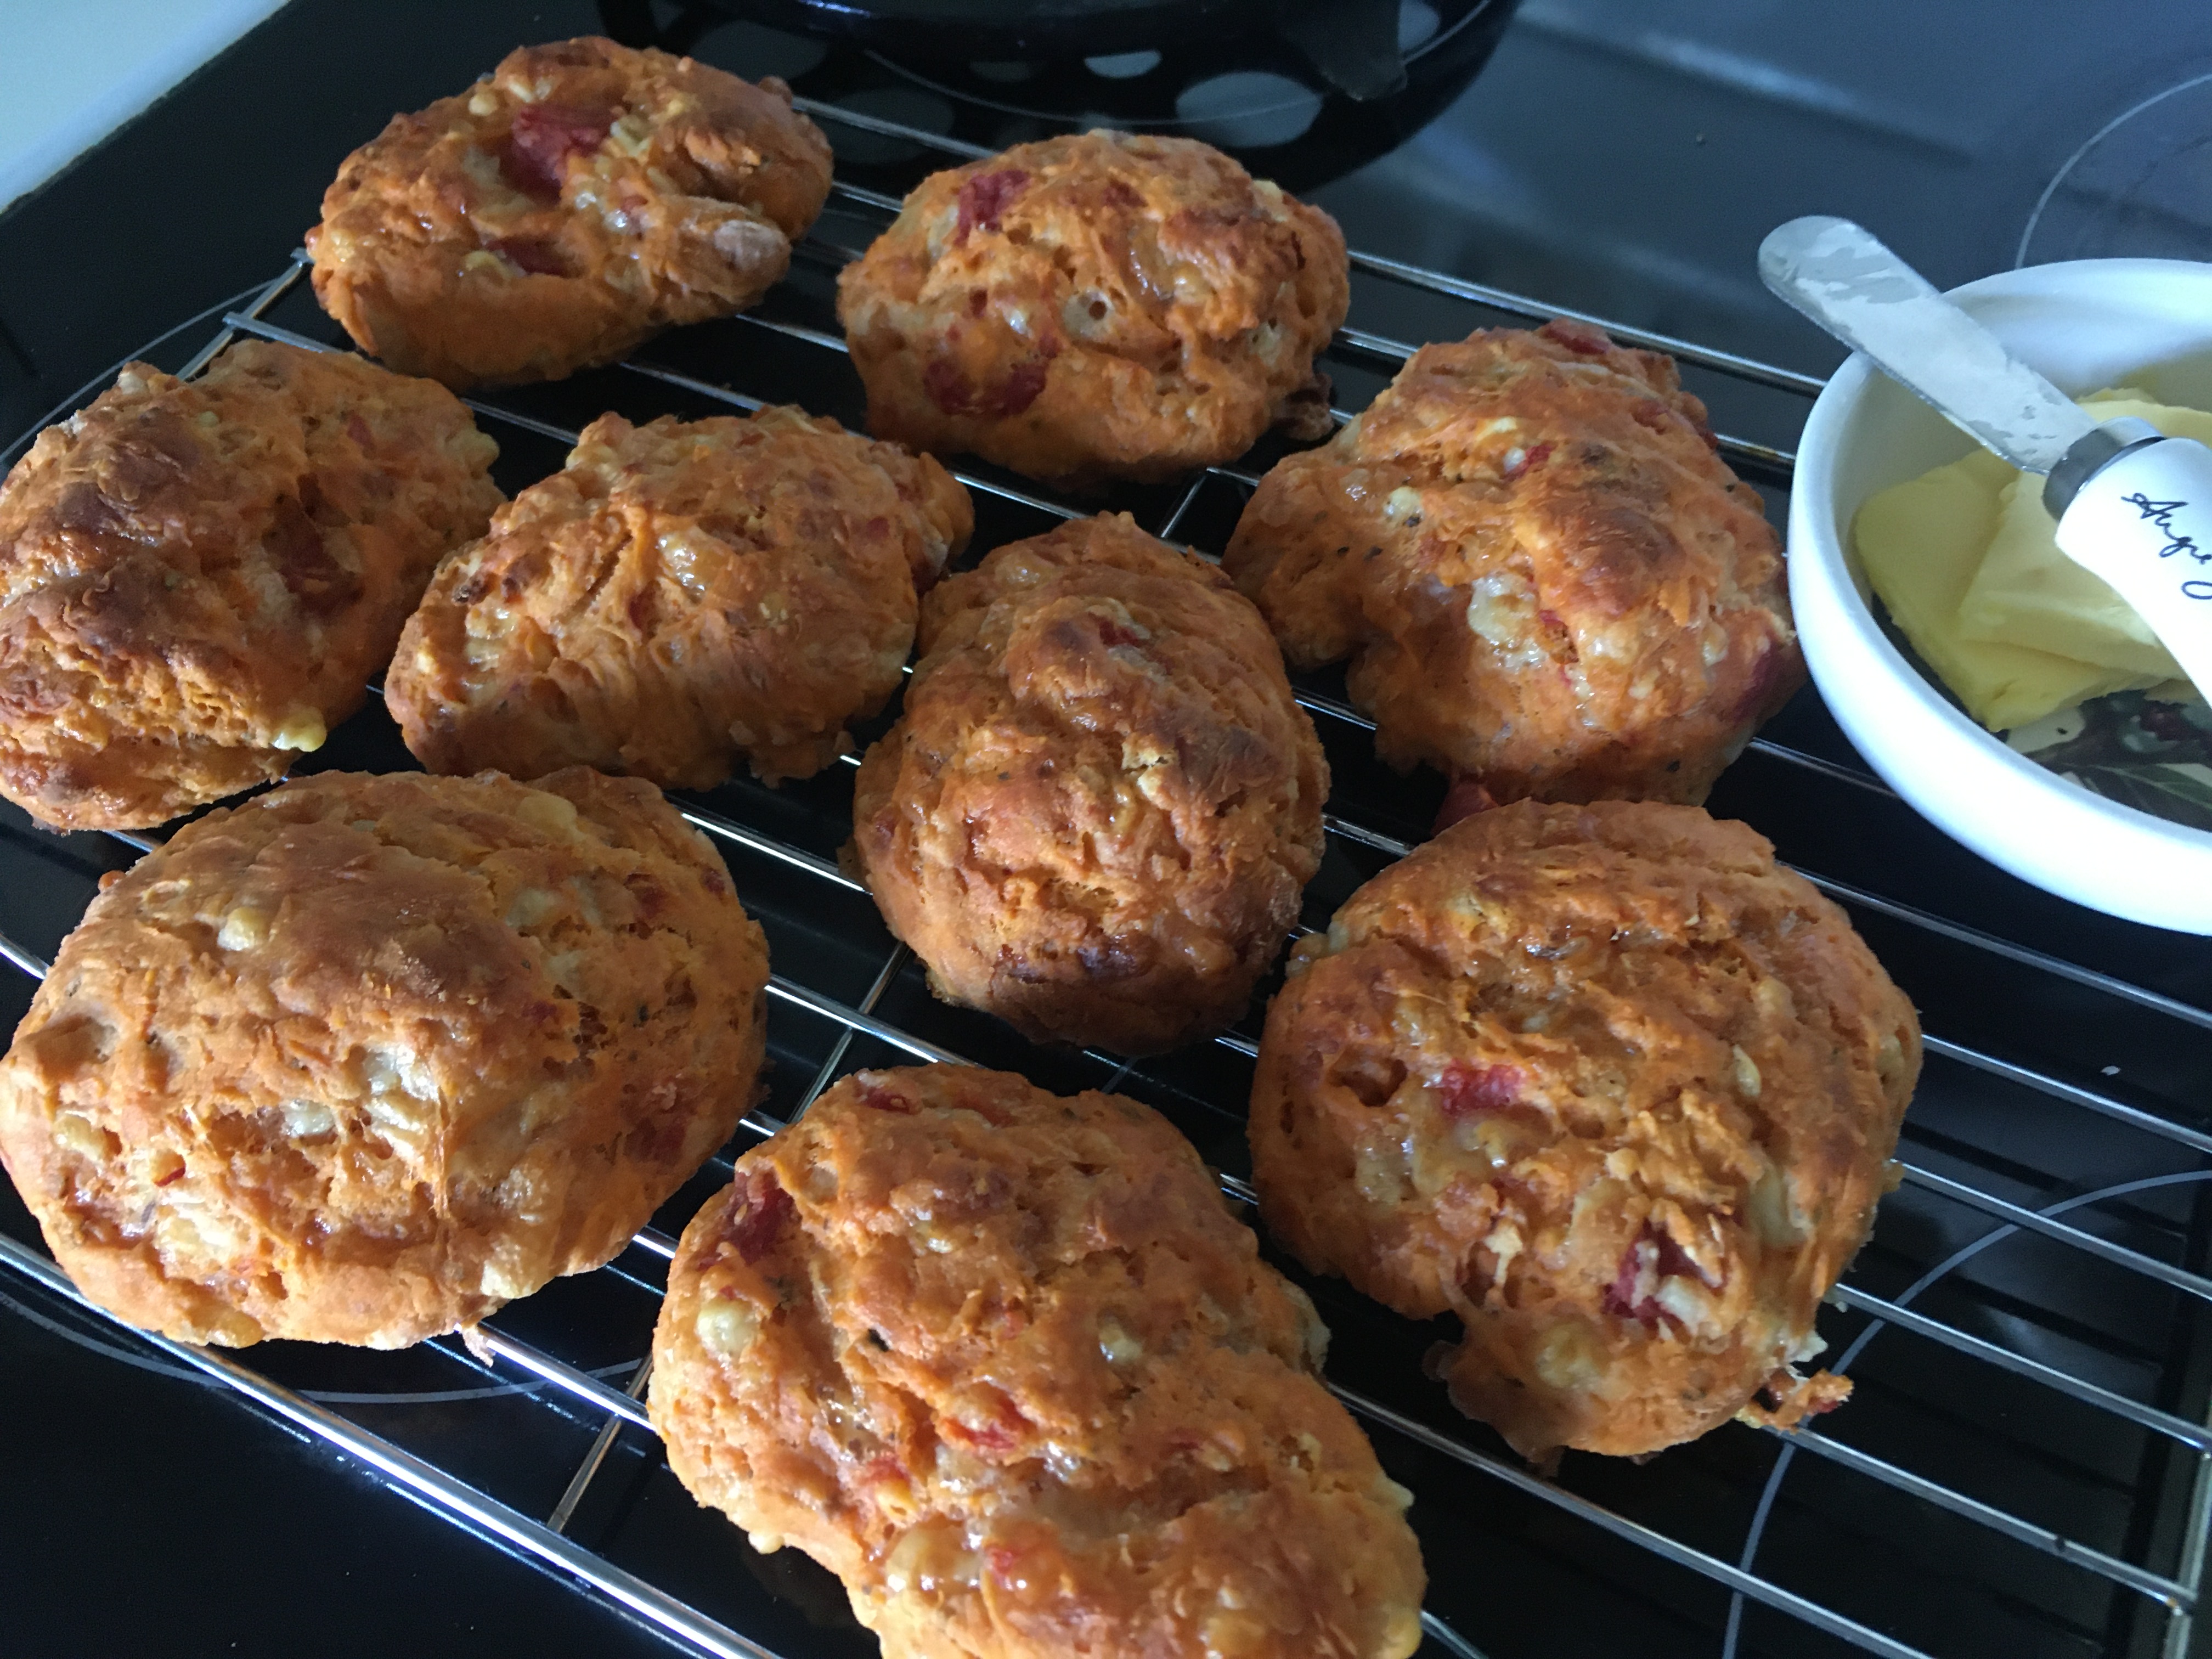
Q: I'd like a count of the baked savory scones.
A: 9